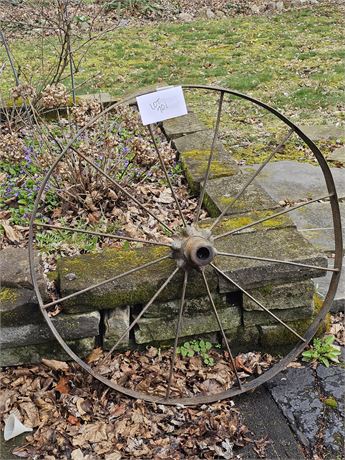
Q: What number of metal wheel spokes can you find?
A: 12